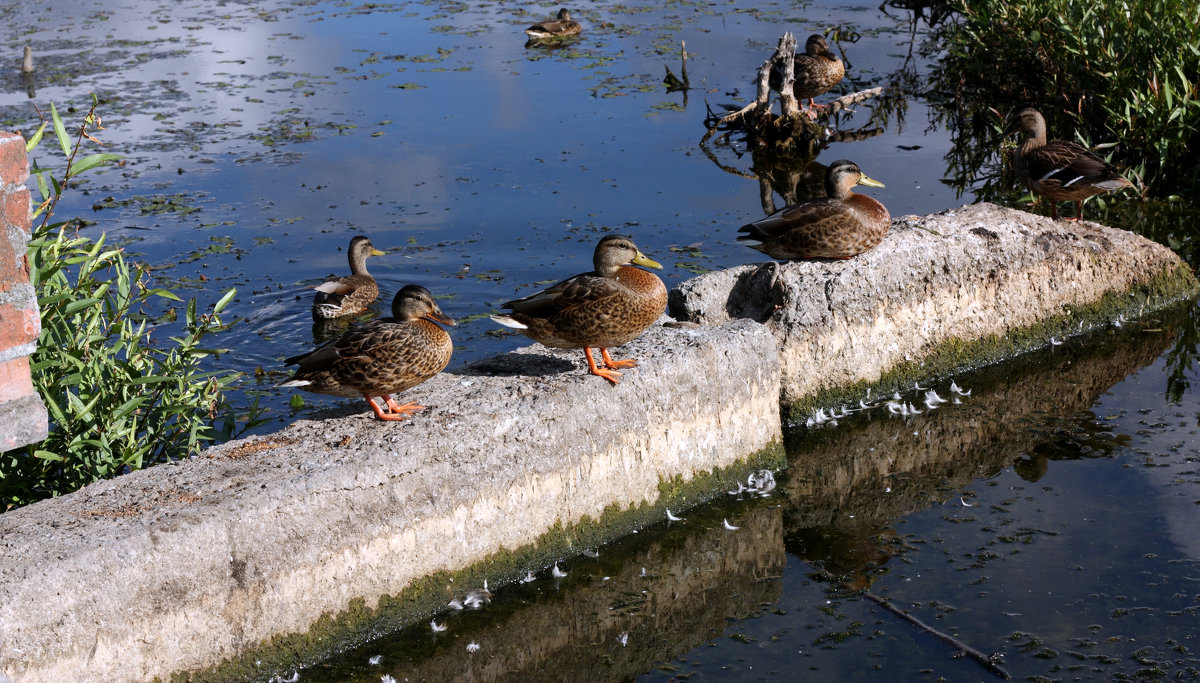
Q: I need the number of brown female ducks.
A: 7